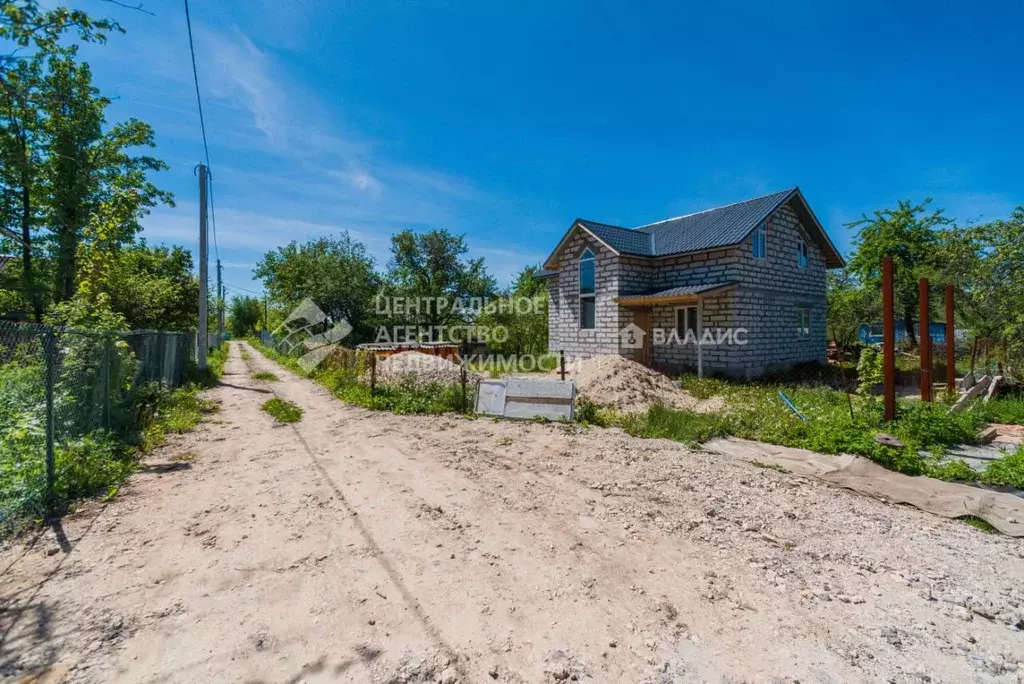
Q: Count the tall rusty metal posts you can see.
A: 3